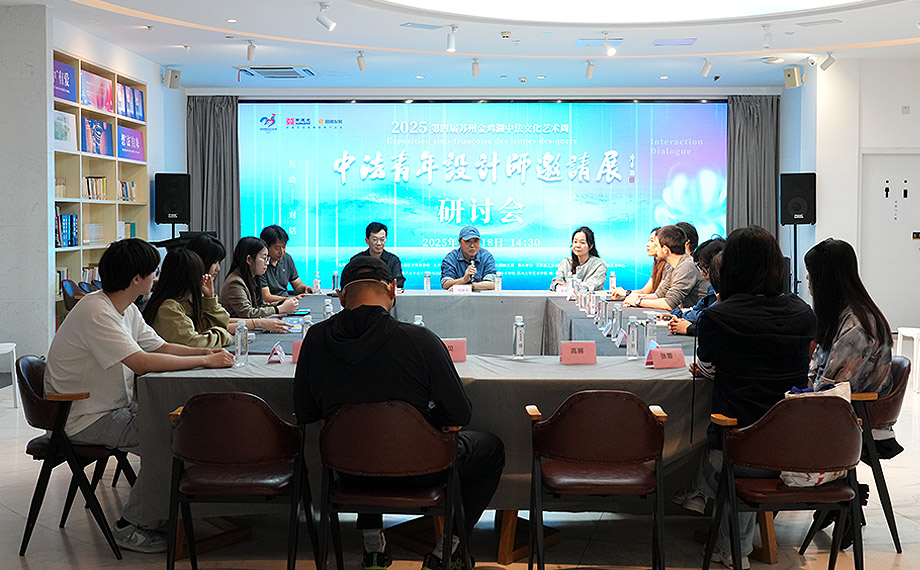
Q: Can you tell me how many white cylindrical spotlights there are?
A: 10